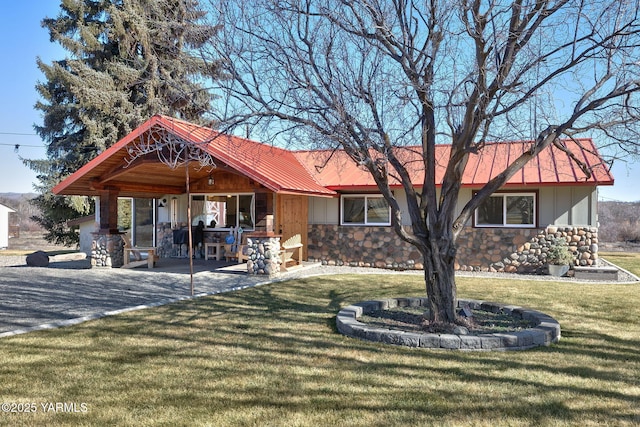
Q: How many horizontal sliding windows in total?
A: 2